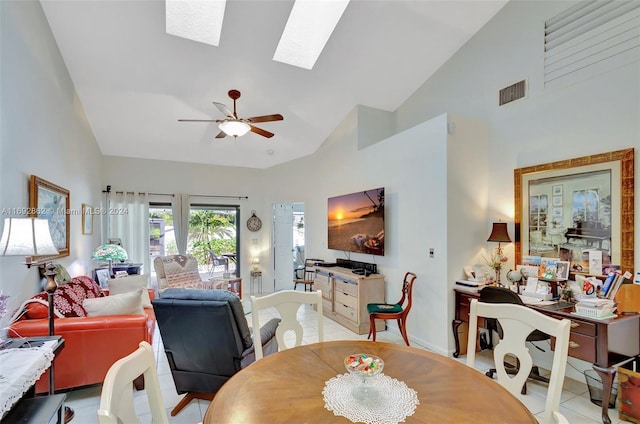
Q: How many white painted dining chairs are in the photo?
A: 3